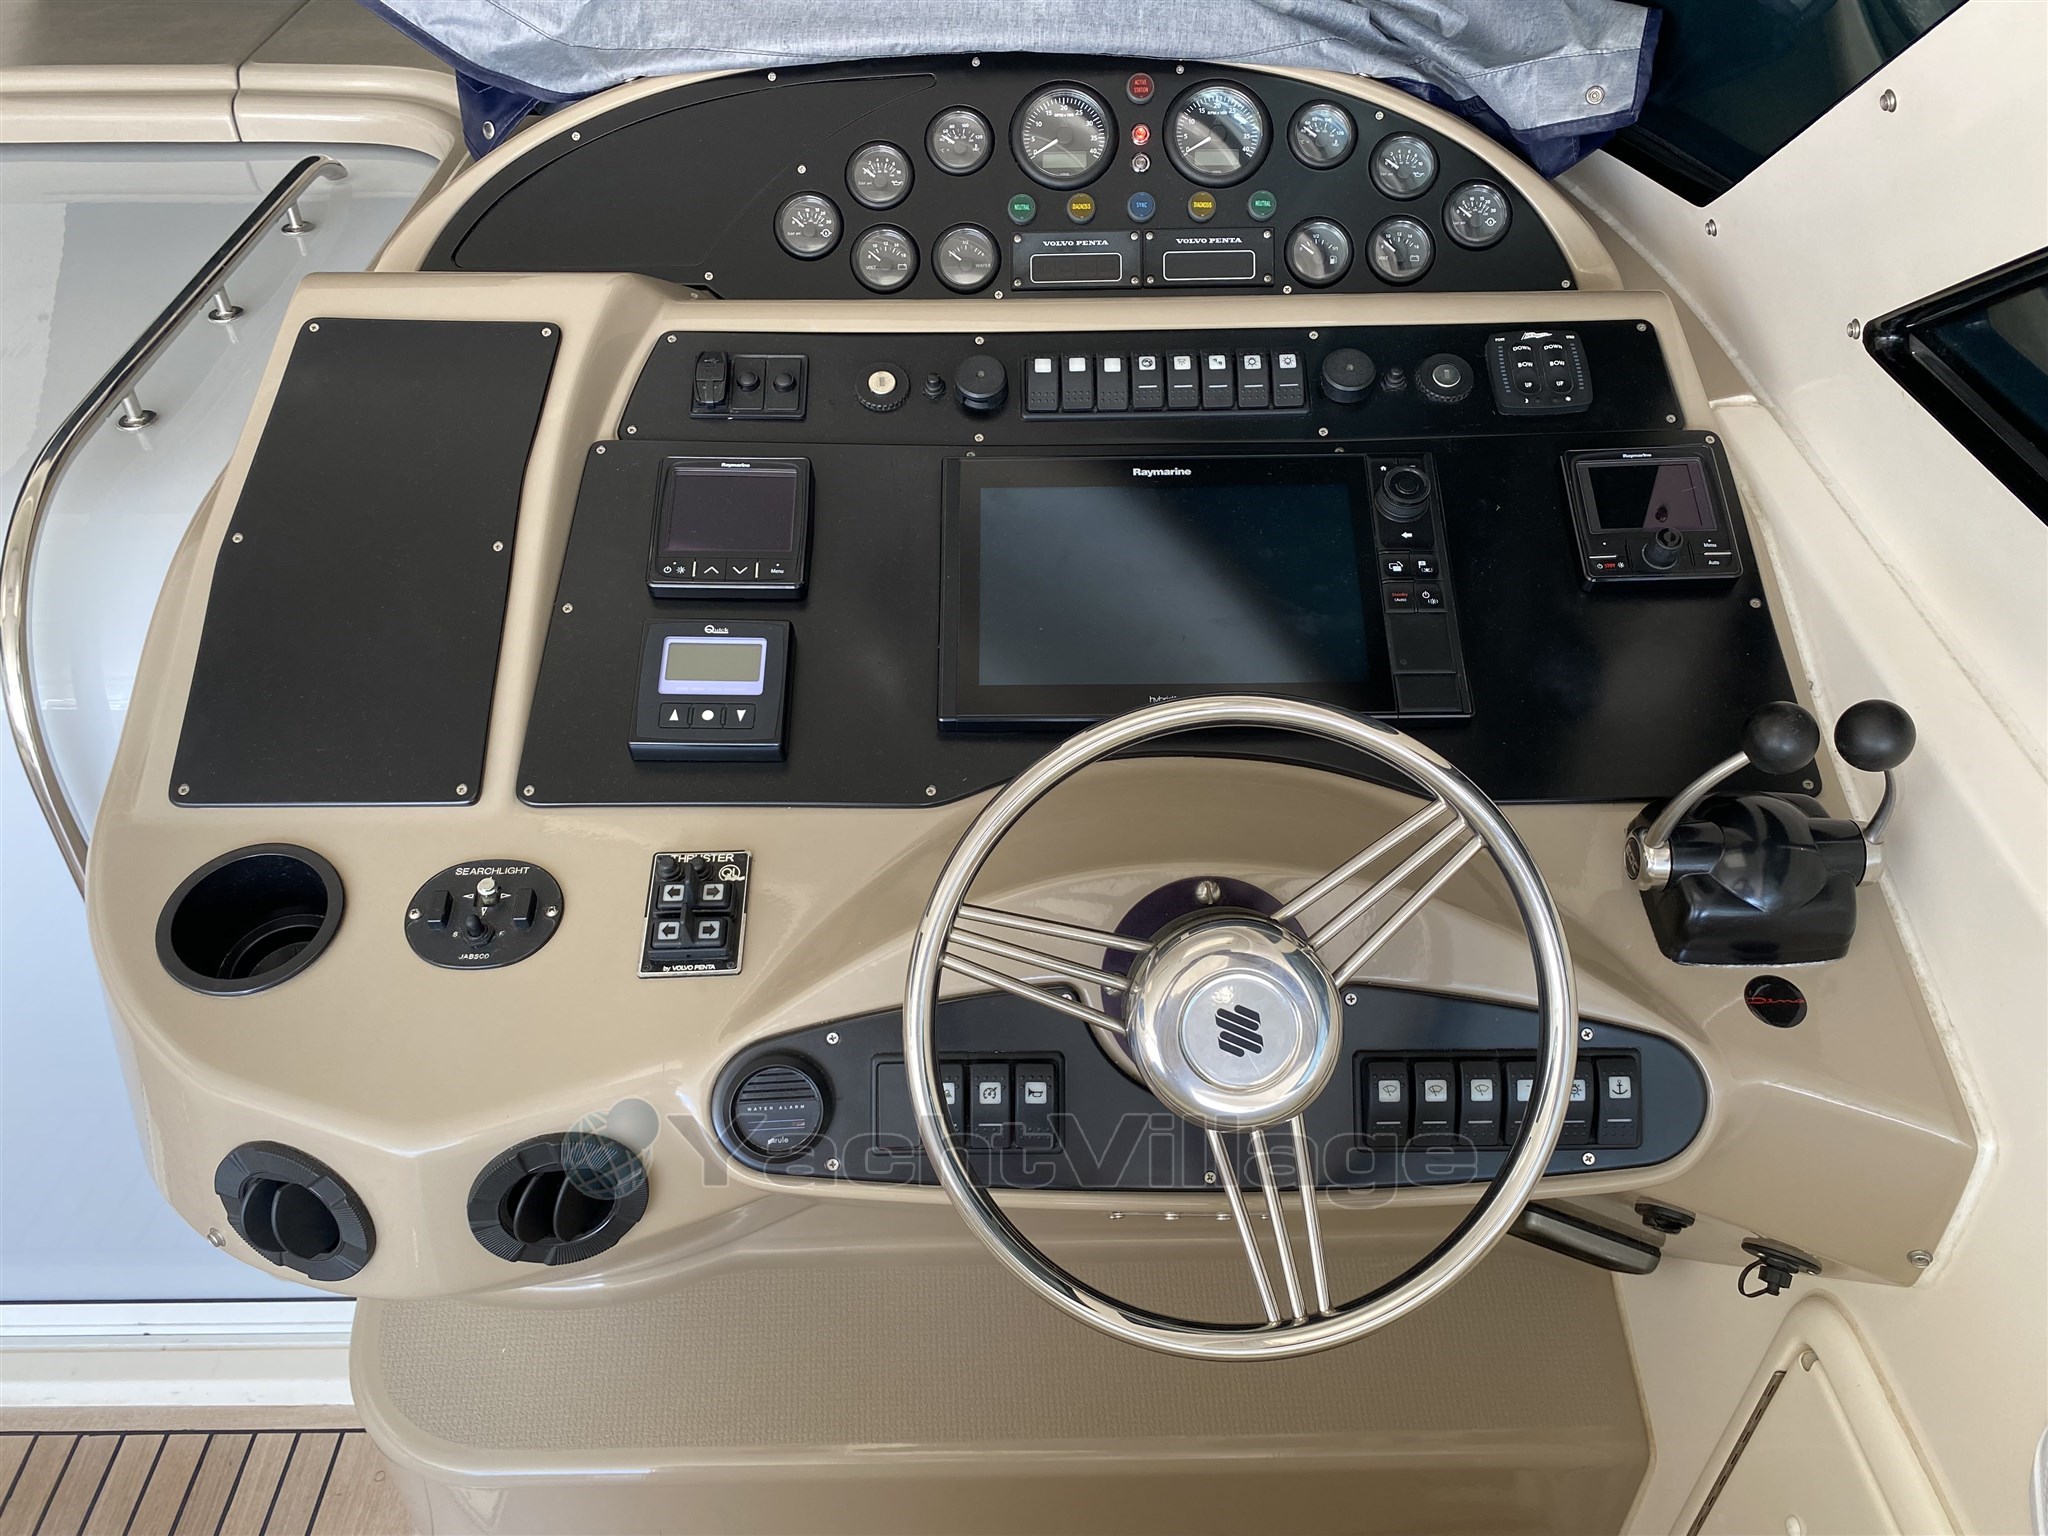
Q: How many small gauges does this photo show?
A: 10